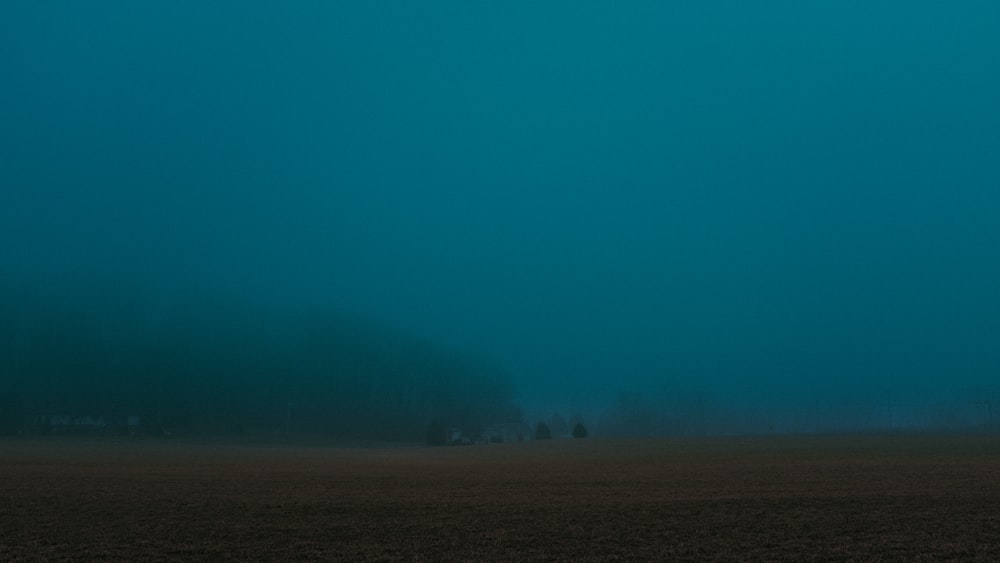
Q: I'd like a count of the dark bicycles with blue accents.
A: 0